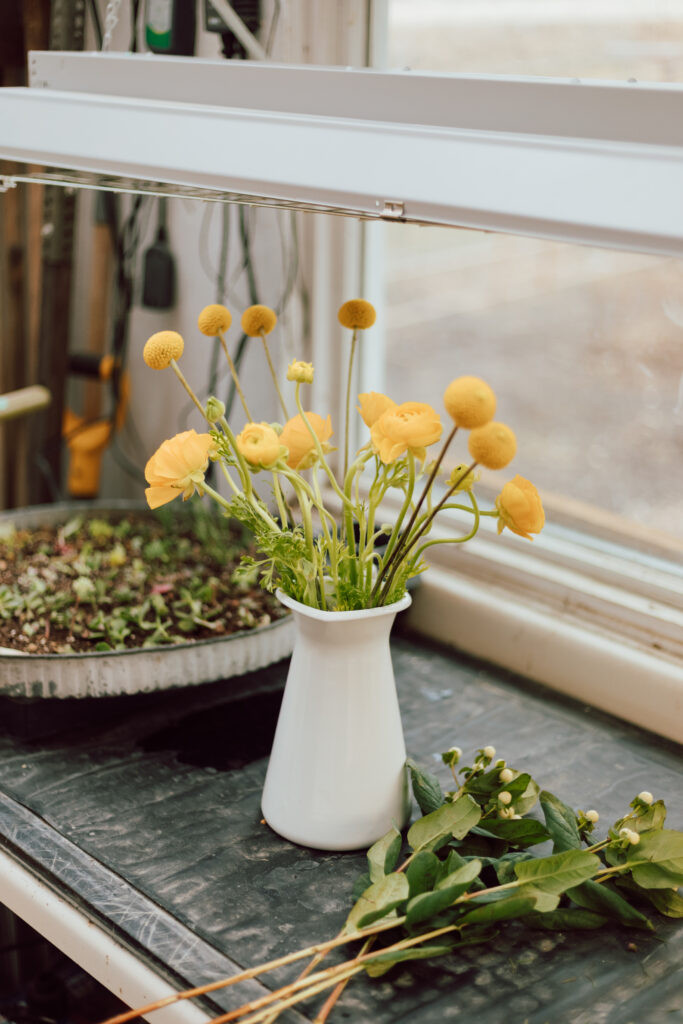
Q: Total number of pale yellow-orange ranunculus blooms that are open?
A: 6